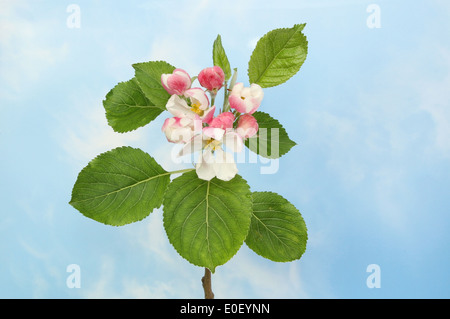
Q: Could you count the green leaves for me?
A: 8